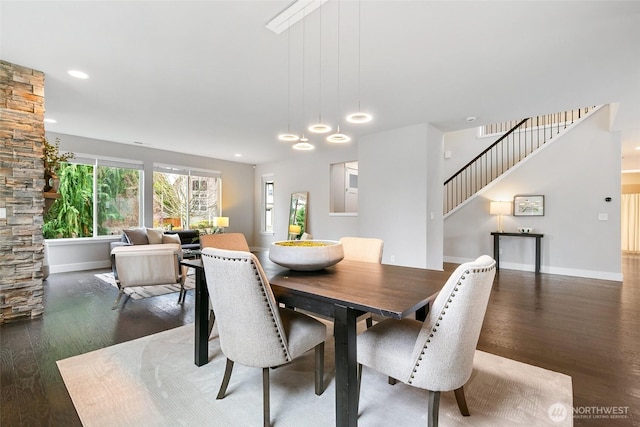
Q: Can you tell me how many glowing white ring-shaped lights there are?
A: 5